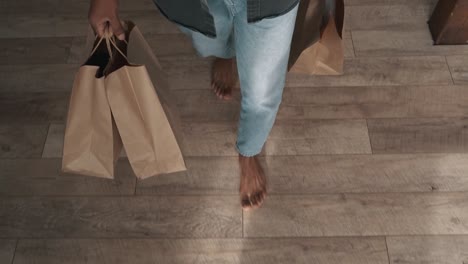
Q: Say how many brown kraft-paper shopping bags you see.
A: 3